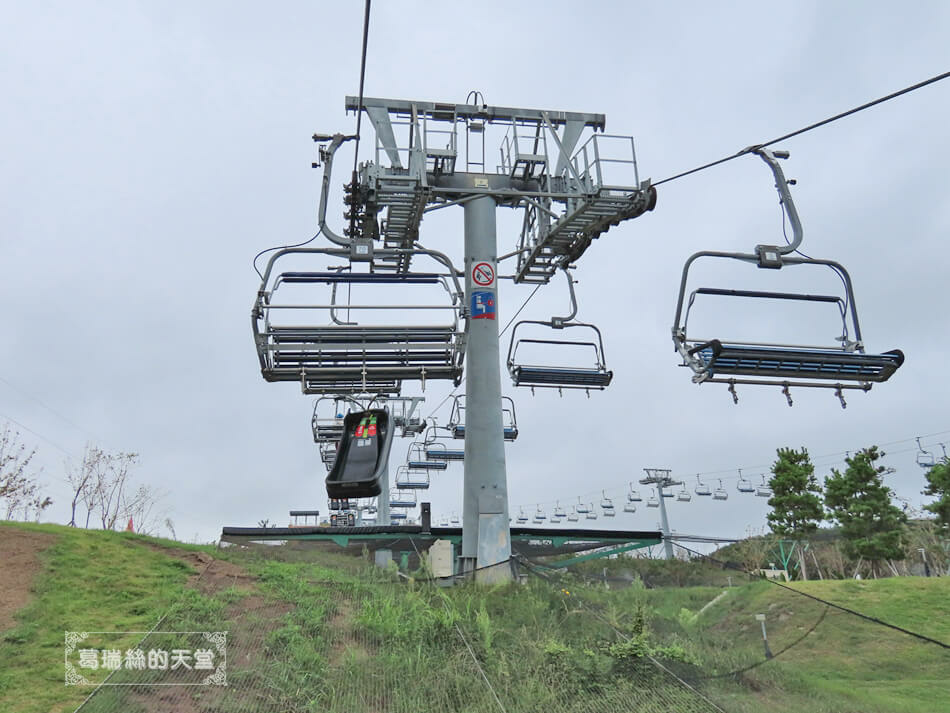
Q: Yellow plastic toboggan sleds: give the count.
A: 0